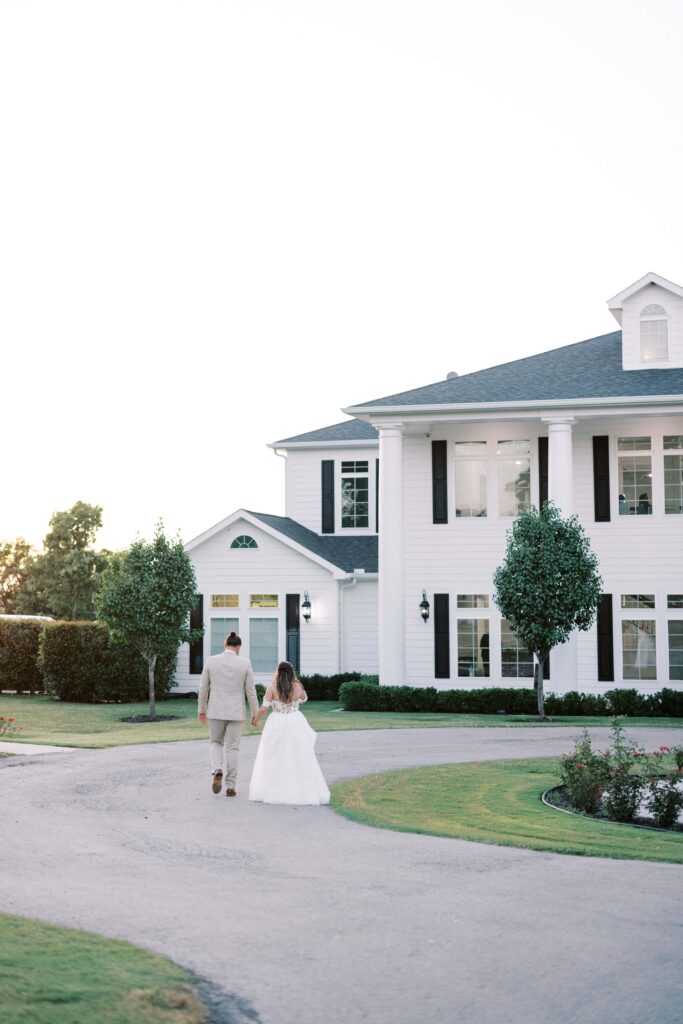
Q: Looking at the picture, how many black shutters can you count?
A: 10